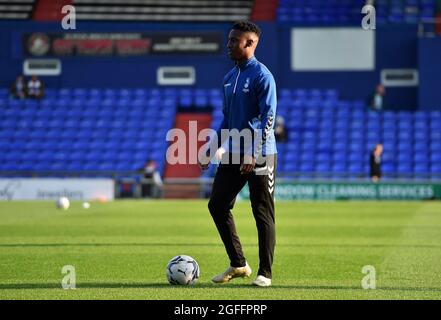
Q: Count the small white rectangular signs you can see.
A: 3